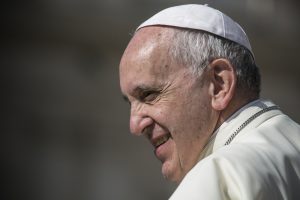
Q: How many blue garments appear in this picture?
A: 0